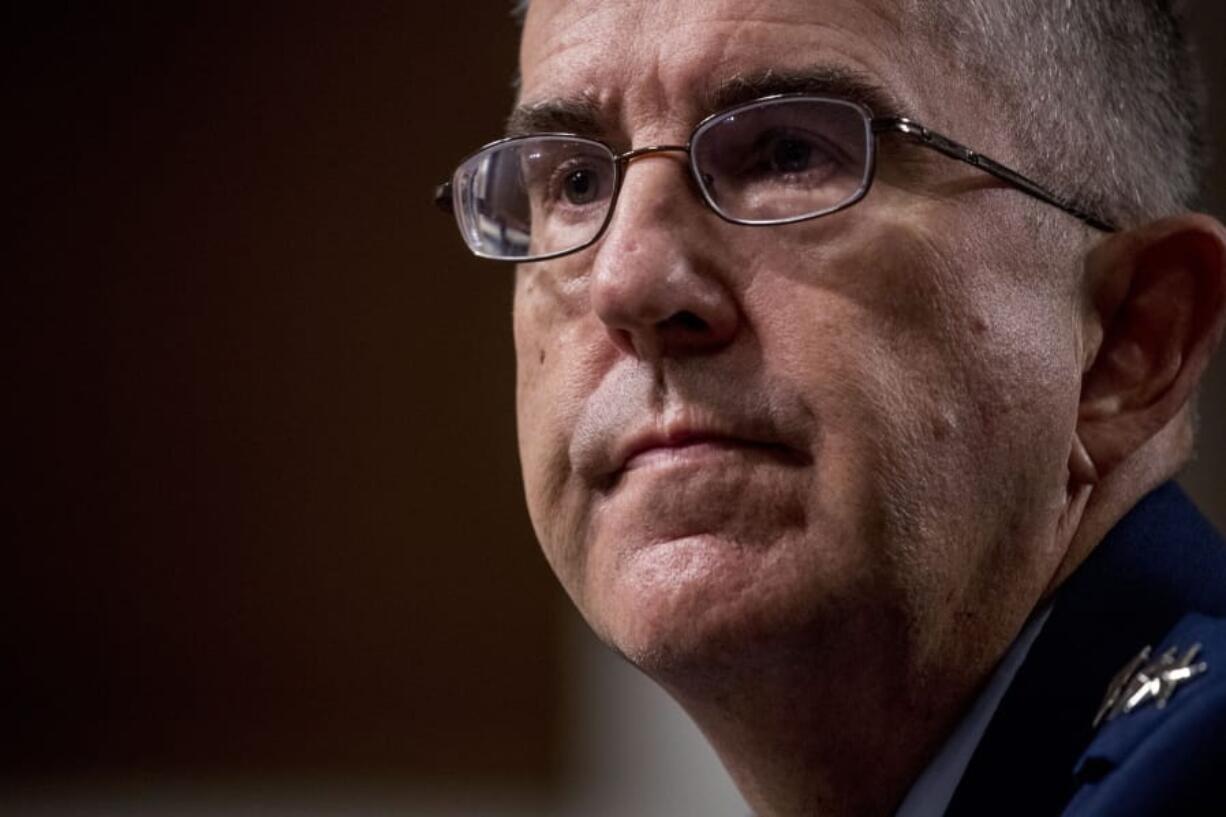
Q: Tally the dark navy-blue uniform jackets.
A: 1